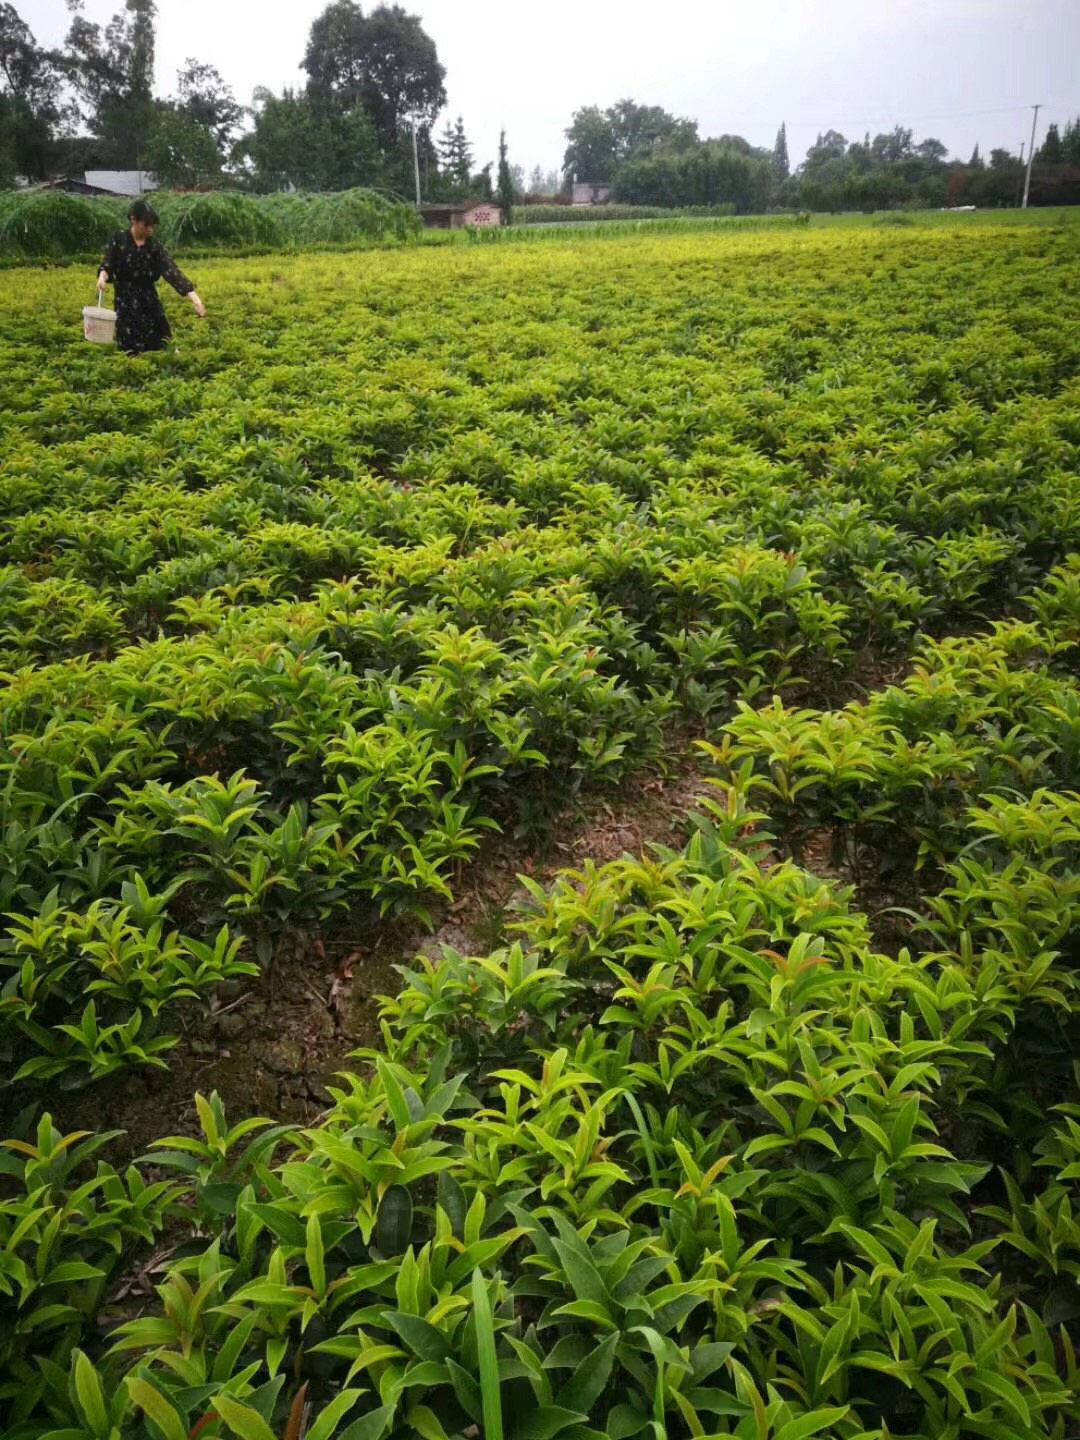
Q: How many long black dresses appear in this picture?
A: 1